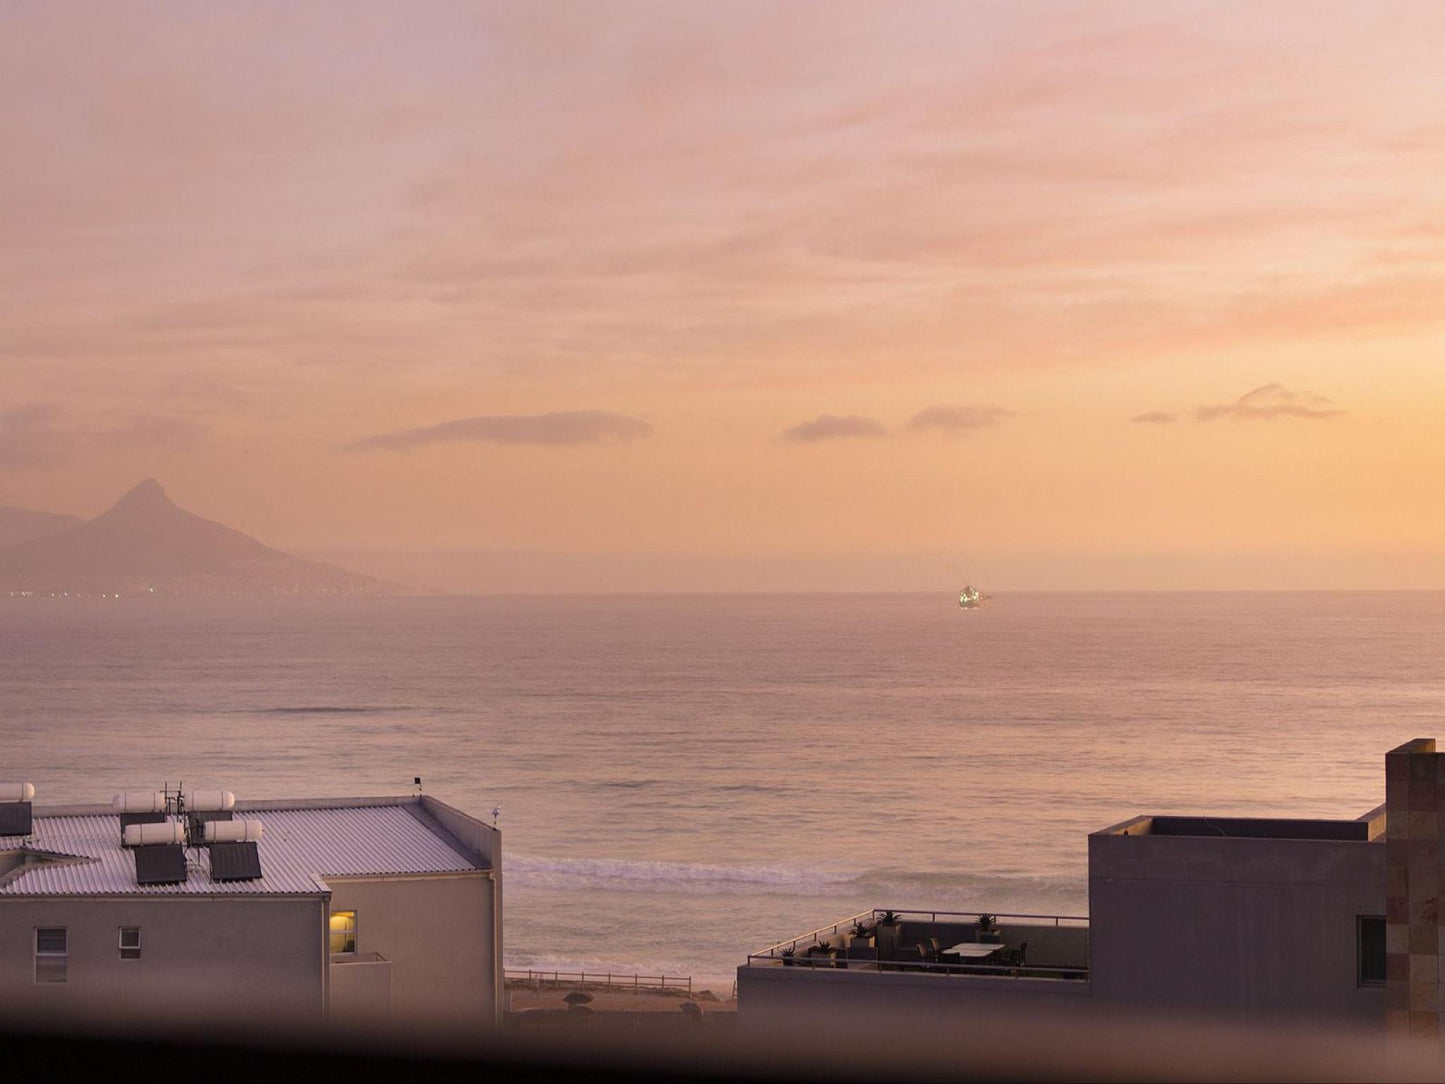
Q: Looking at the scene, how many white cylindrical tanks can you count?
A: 5